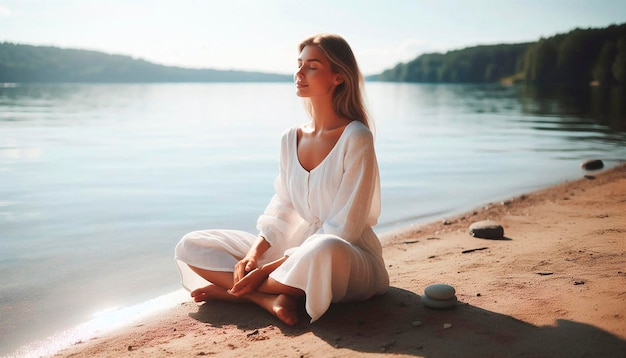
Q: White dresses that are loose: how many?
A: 1